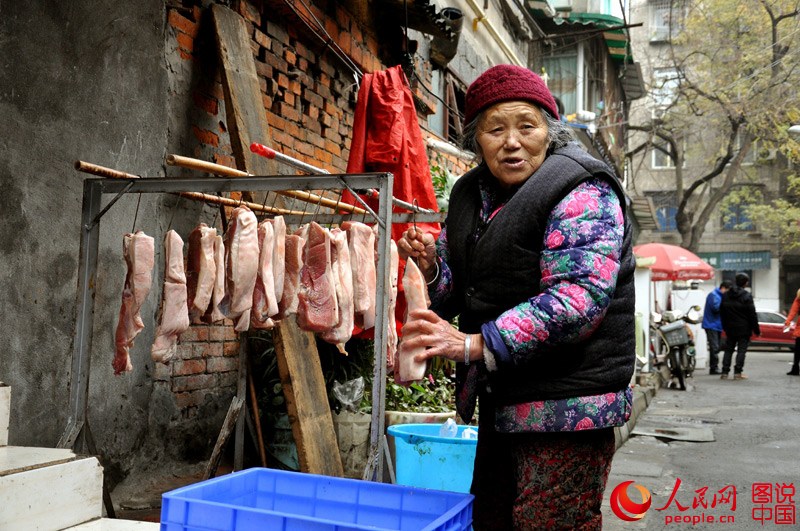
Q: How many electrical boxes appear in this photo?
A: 0